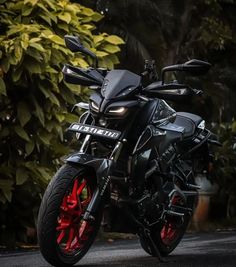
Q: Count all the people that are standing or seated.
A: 0